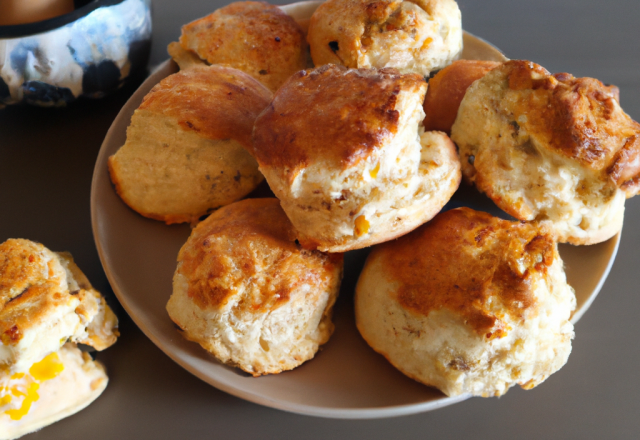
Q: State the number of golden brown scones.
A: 9